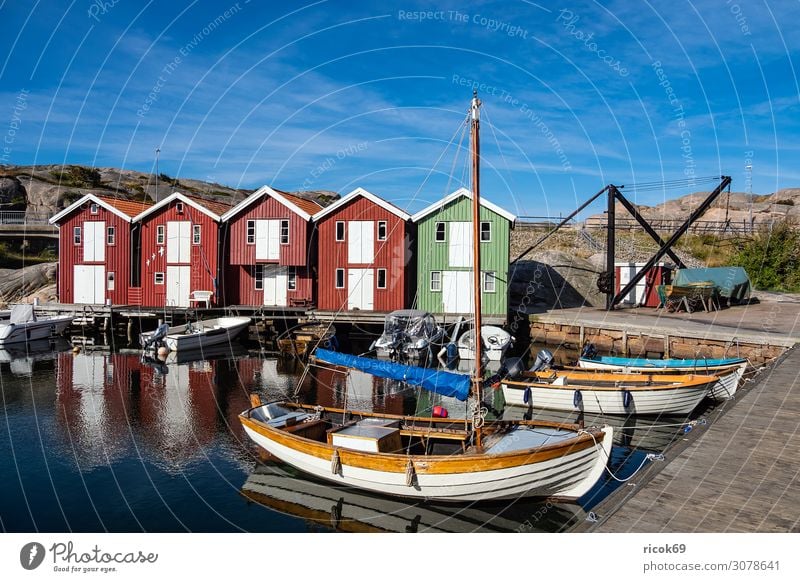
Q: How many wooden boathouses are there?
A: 5